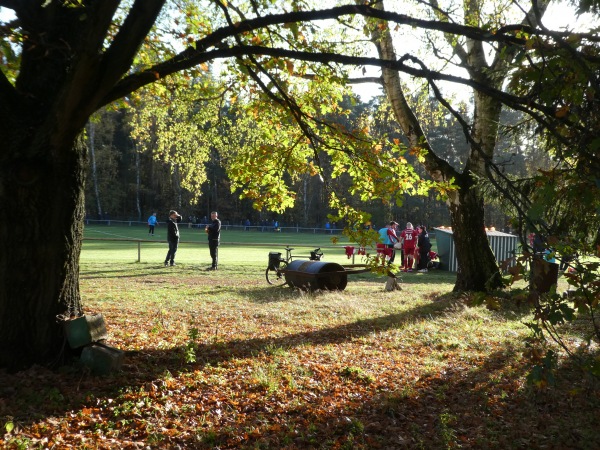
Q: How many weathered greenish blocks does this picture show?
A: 2